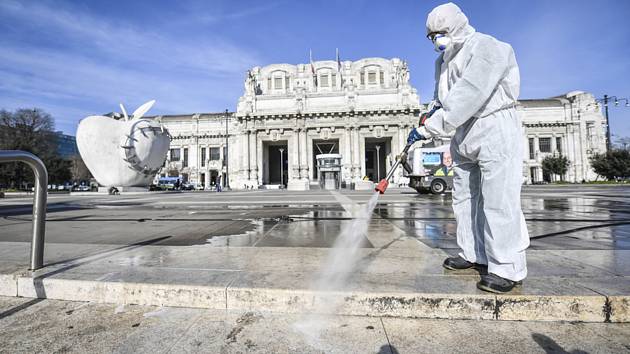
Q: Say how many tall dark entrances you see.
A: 3